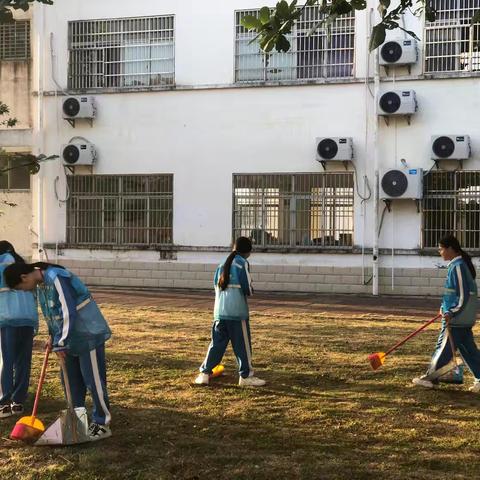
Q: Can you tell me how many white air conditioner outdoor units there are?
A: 7